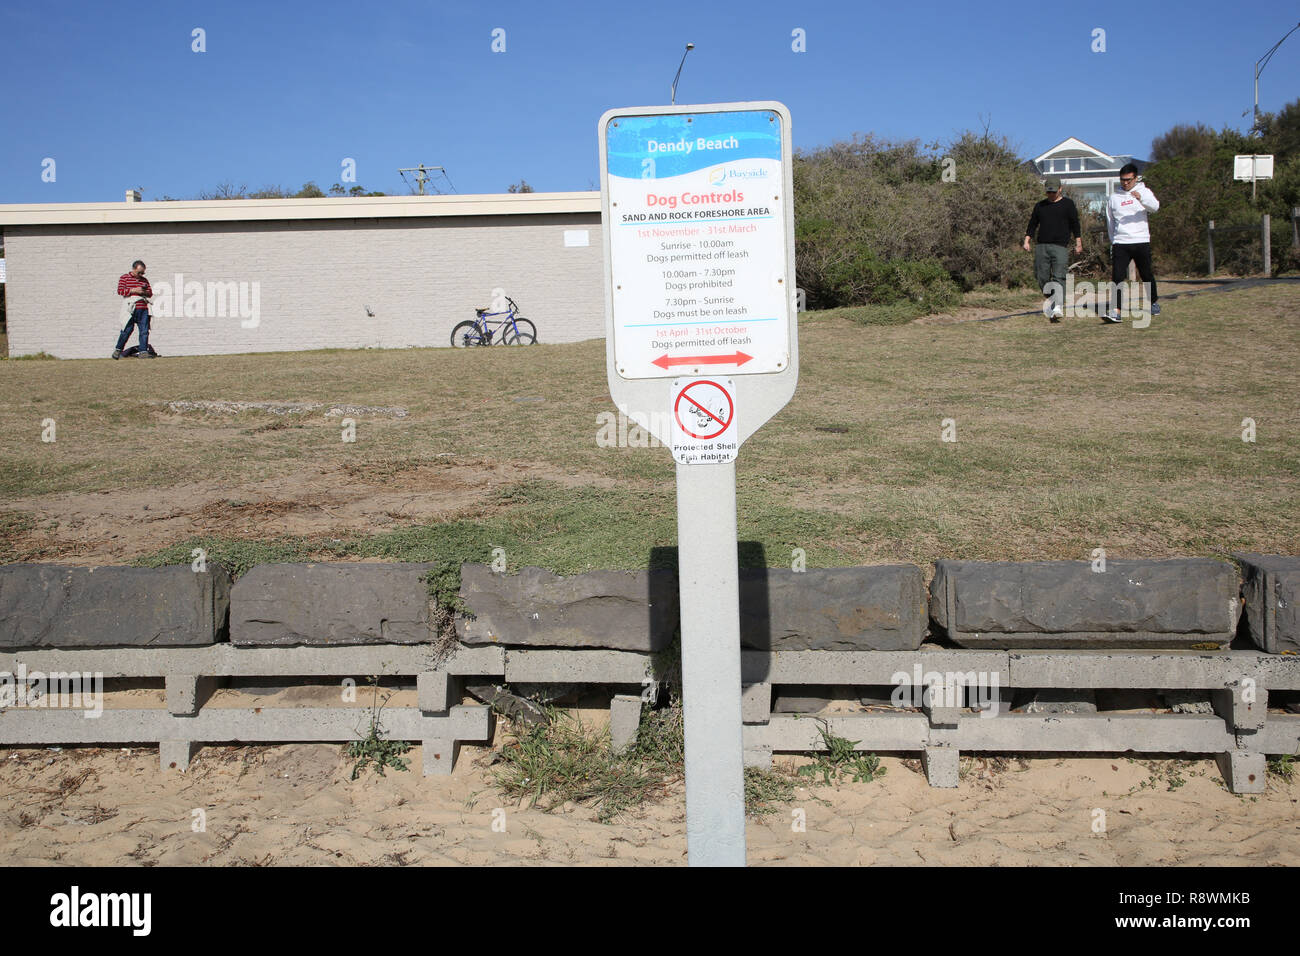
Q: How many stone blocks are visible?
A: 6